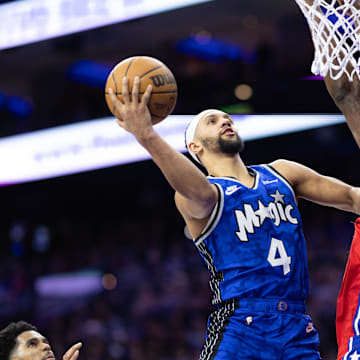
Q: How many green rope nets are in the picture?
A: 0